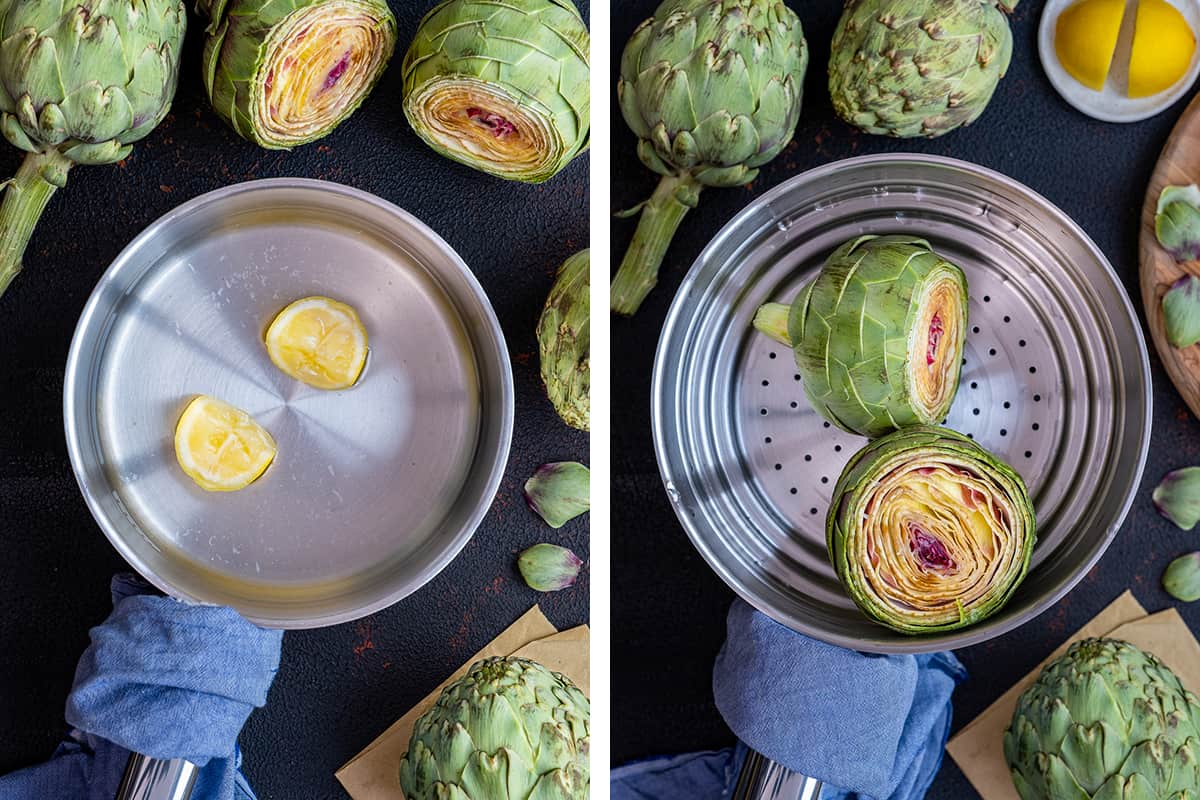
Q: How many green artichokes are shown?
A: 10